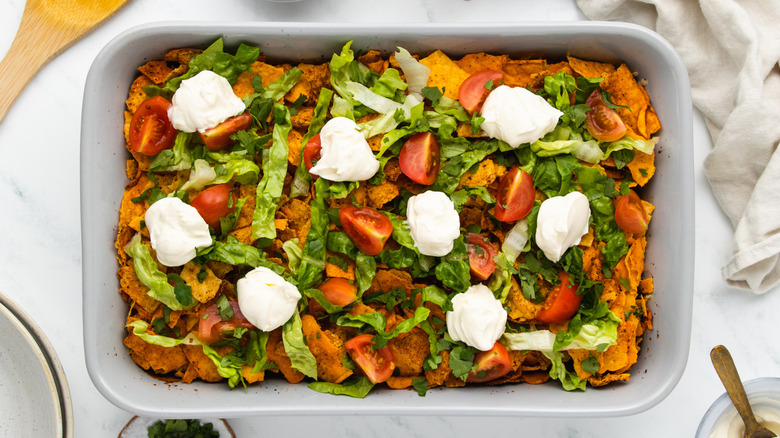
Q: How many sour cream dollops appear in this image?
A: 8